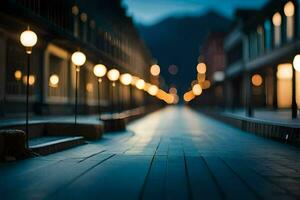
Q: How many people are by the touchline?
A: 0